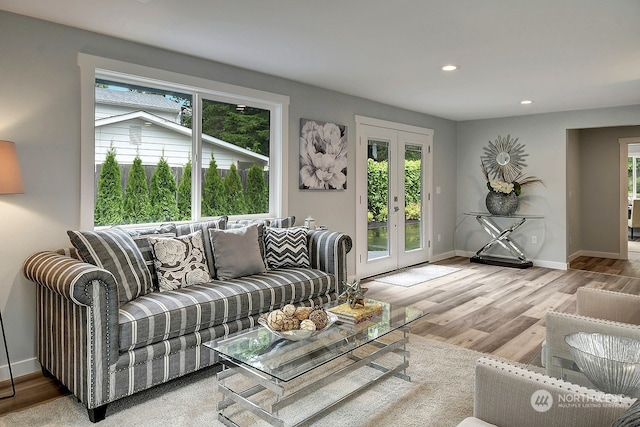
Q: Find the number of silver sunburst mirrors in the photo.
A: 1